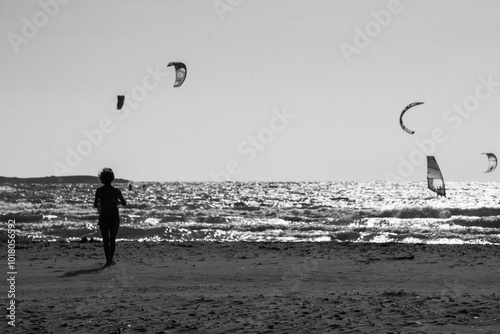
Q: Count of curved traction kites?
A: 4